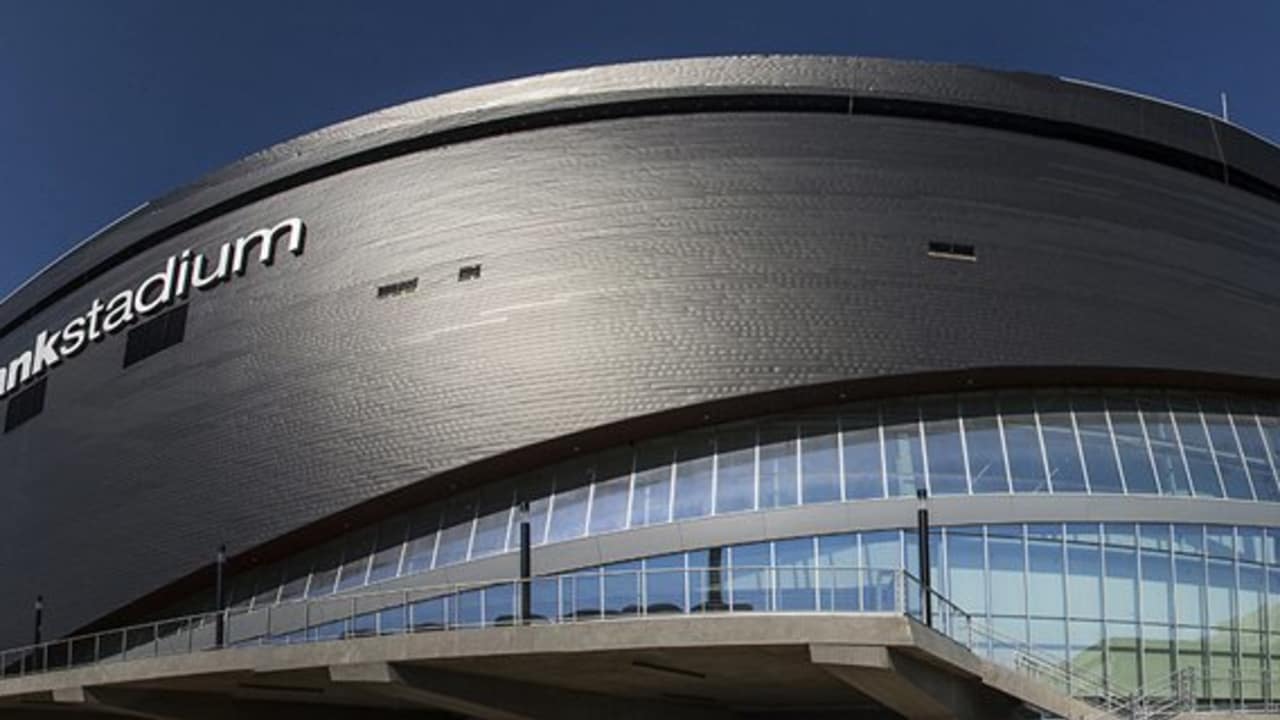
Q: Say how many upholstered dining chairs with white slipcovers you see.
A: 0